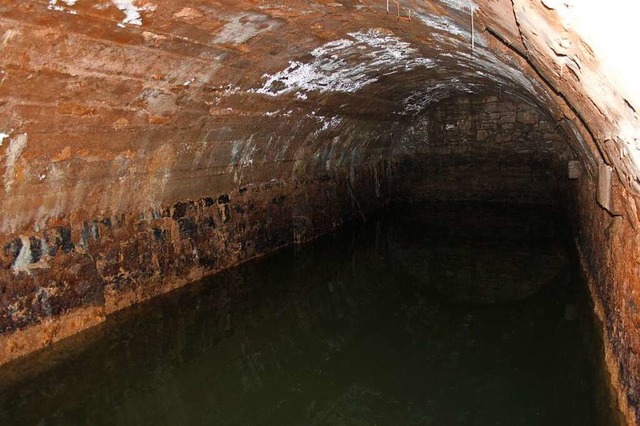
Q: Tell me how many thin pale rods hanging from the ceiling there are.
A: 4